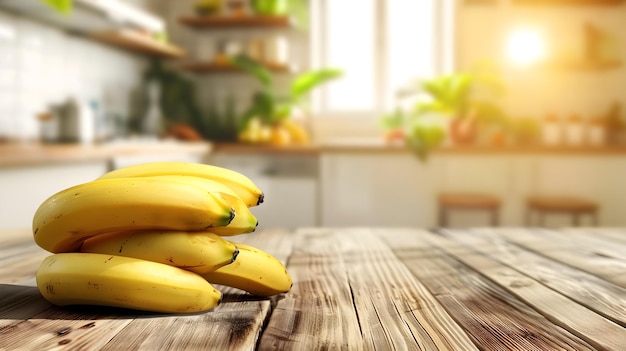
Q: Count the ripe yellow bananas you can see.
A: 6